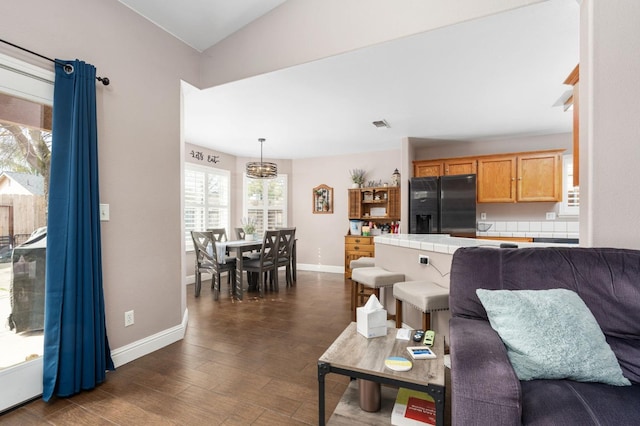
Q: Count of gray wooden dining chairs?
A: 5